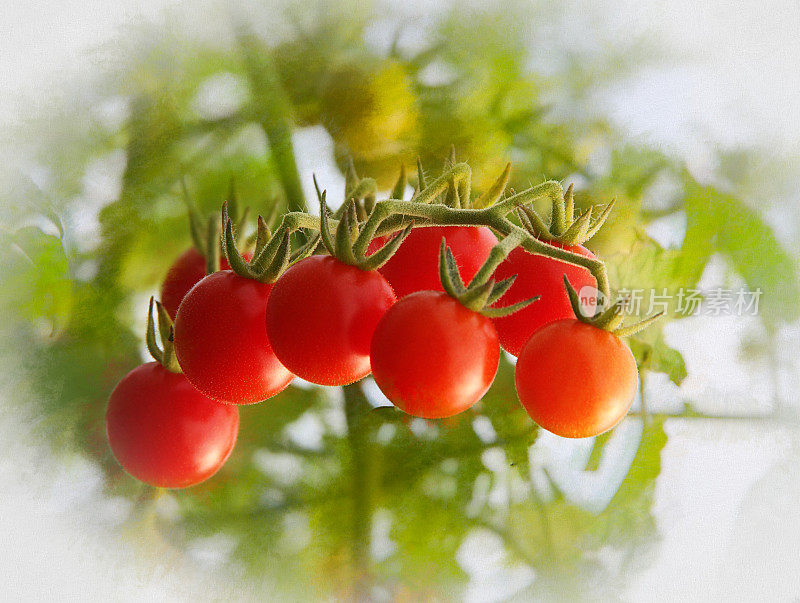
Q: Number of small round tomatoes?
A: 8